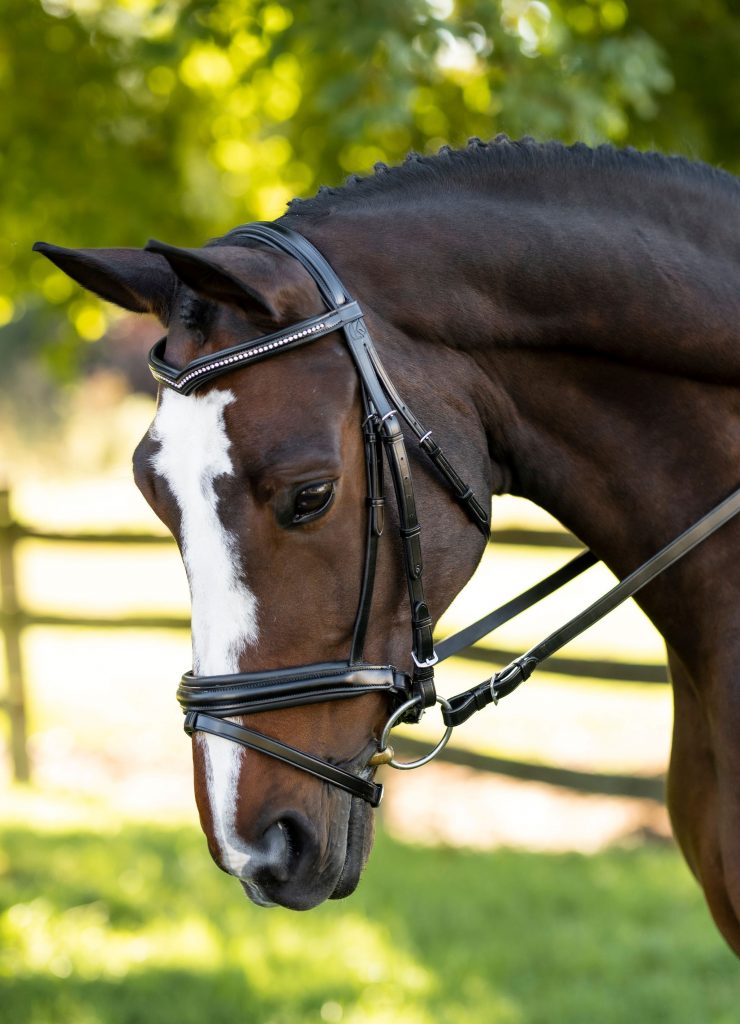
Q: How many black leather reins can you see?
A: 2